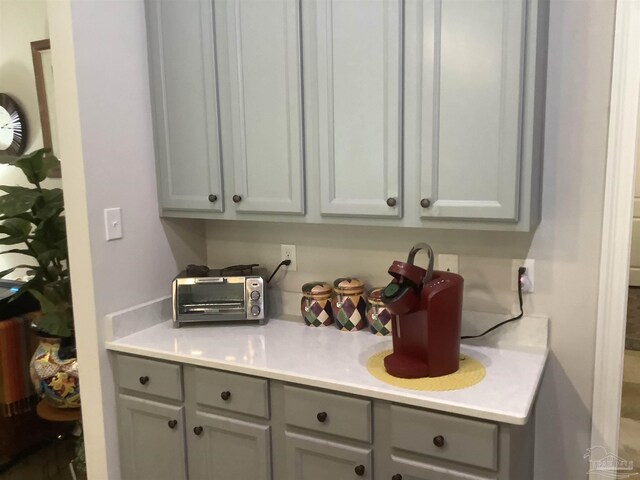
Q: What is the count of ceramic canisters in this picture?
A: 3